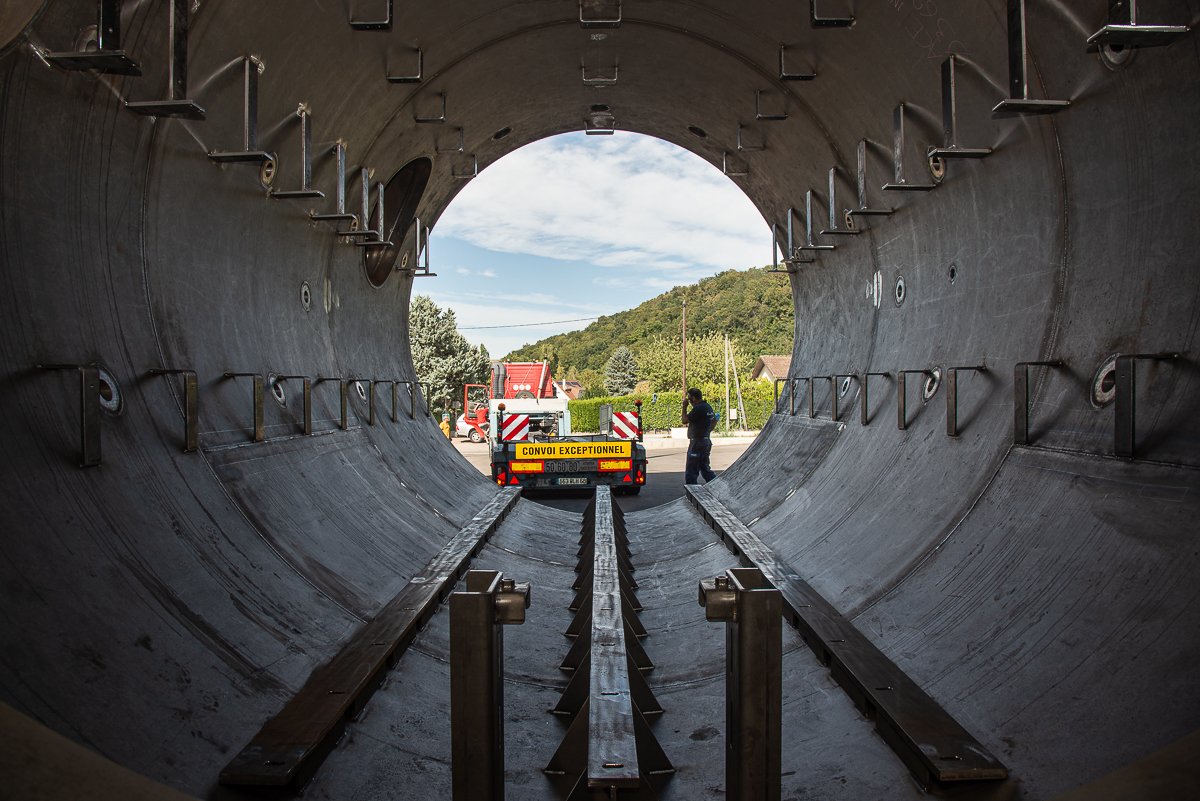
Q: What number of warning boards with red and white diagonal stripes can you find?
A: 2